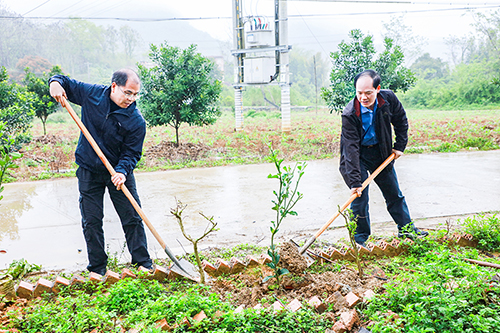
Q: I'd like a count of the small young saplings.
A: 3